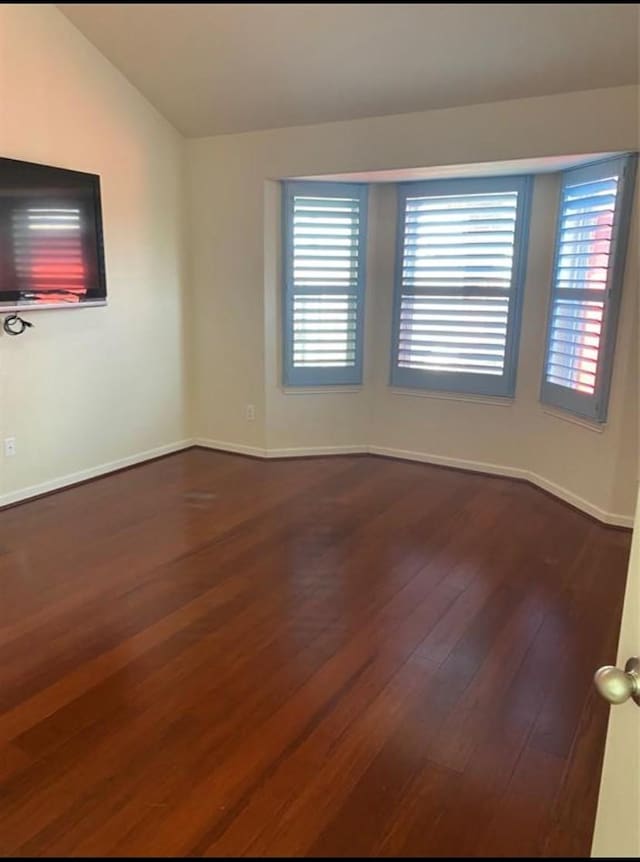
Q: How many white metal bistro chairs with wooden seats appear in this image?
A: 0